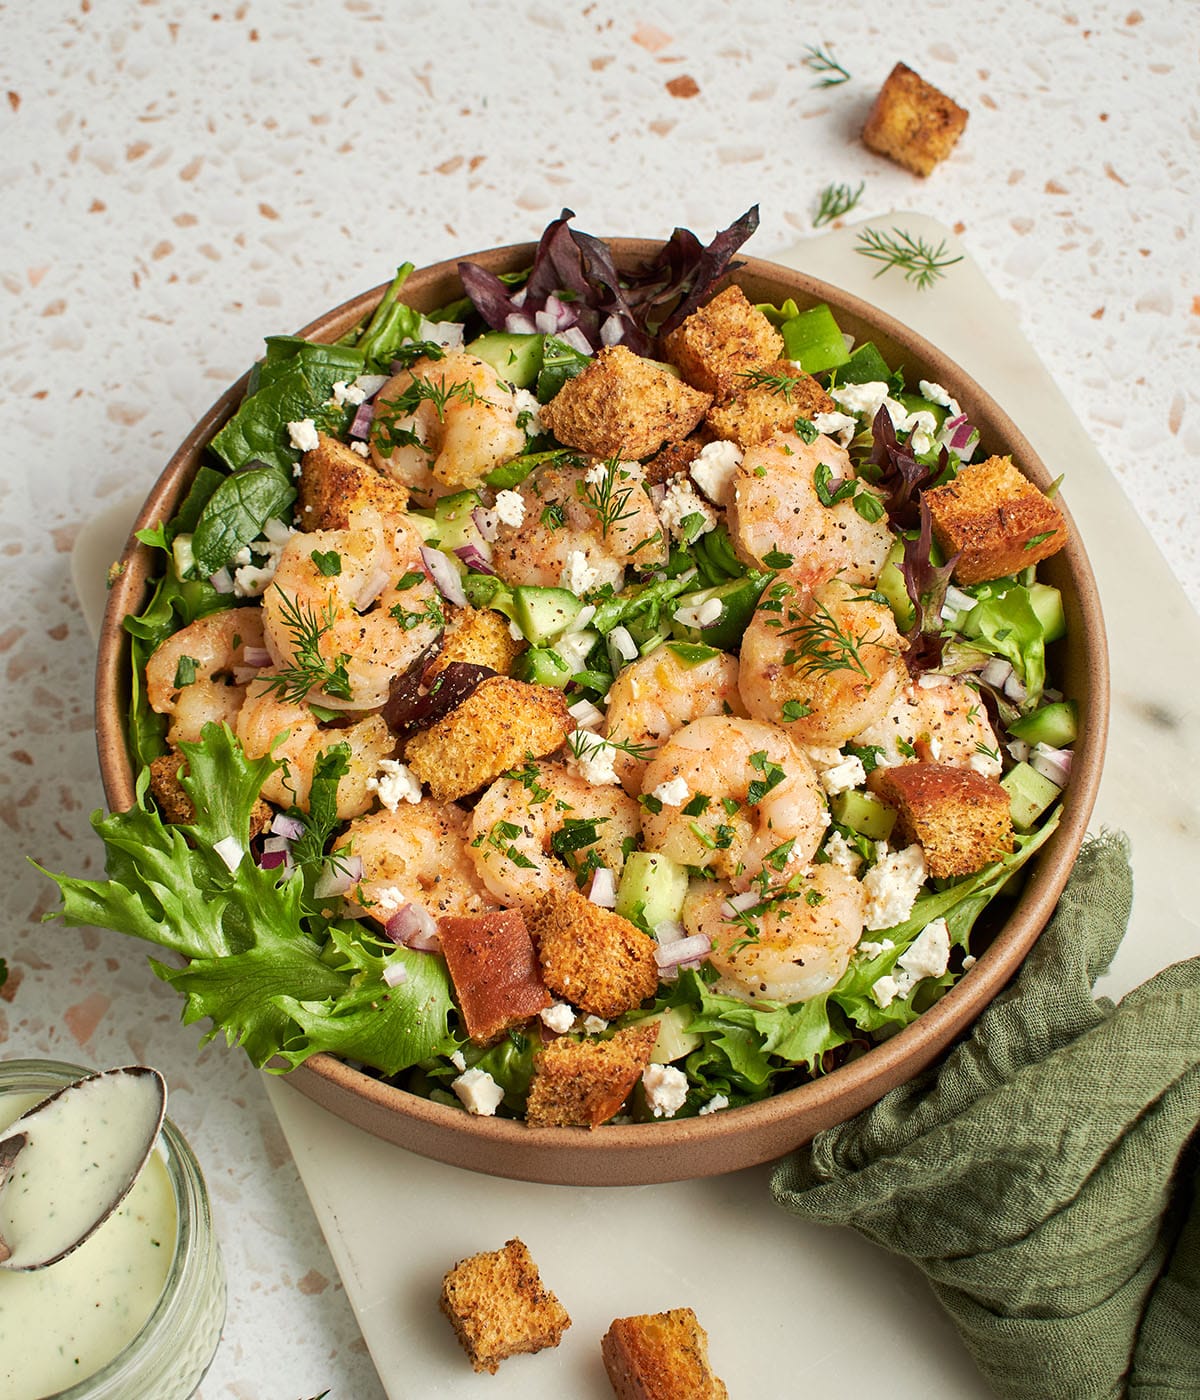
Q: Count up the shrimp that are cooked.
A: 13